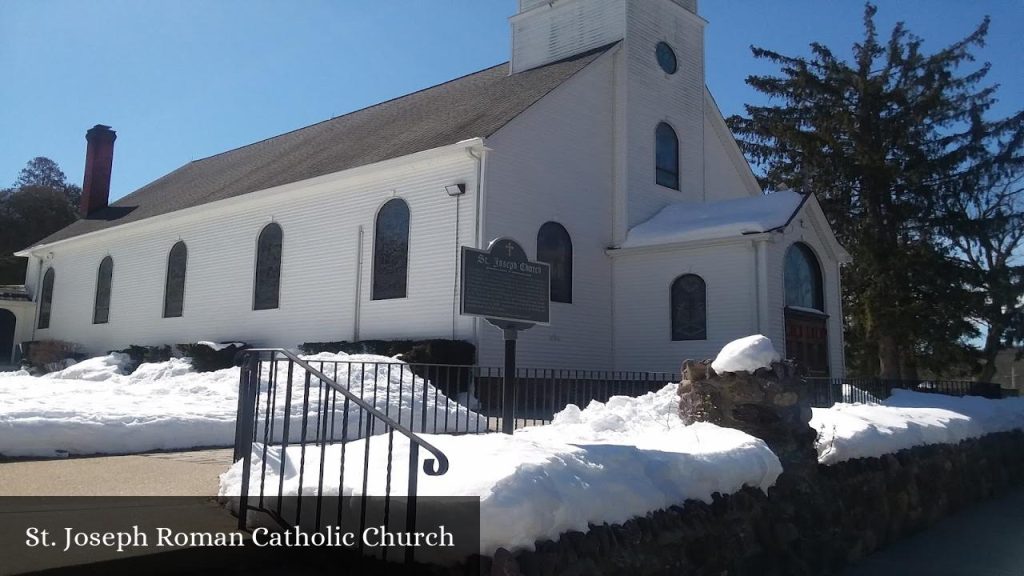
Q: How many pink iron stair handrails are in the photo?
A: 0